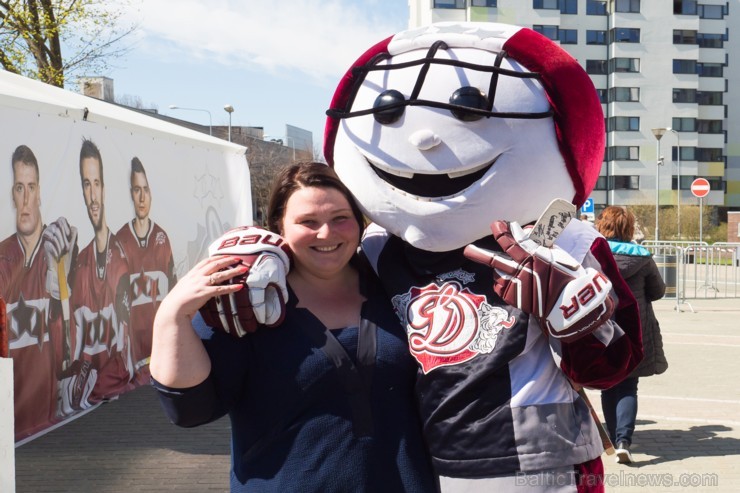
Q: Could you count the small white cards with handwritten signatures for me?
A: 1